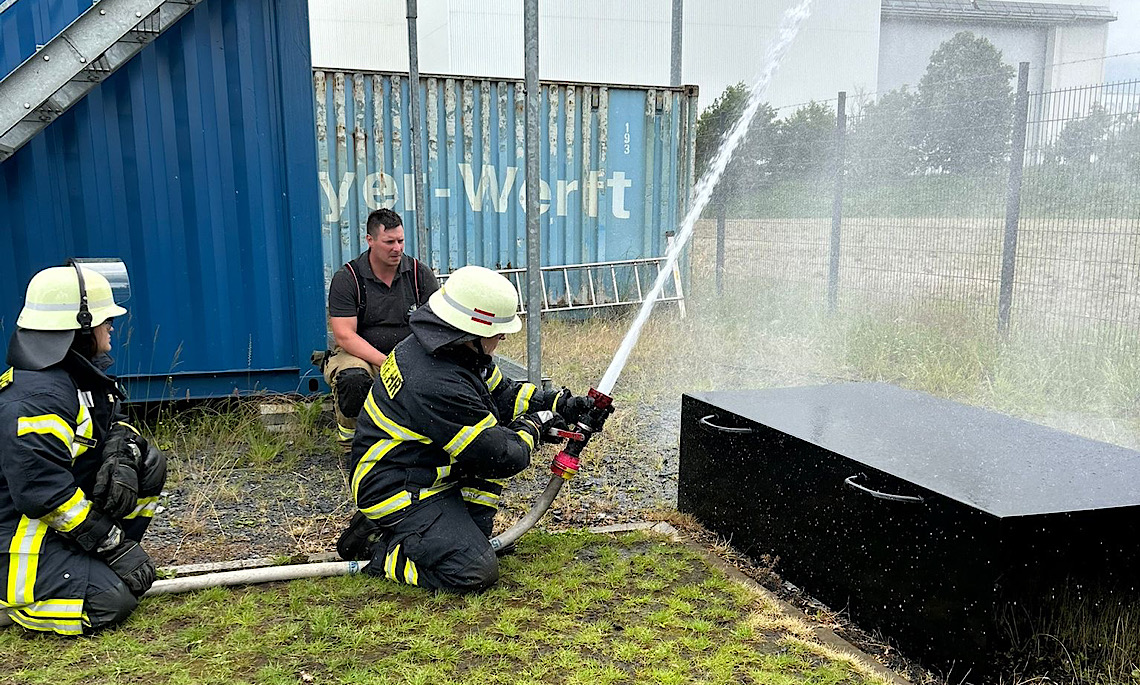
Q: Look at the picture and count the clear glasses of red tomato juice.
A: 0